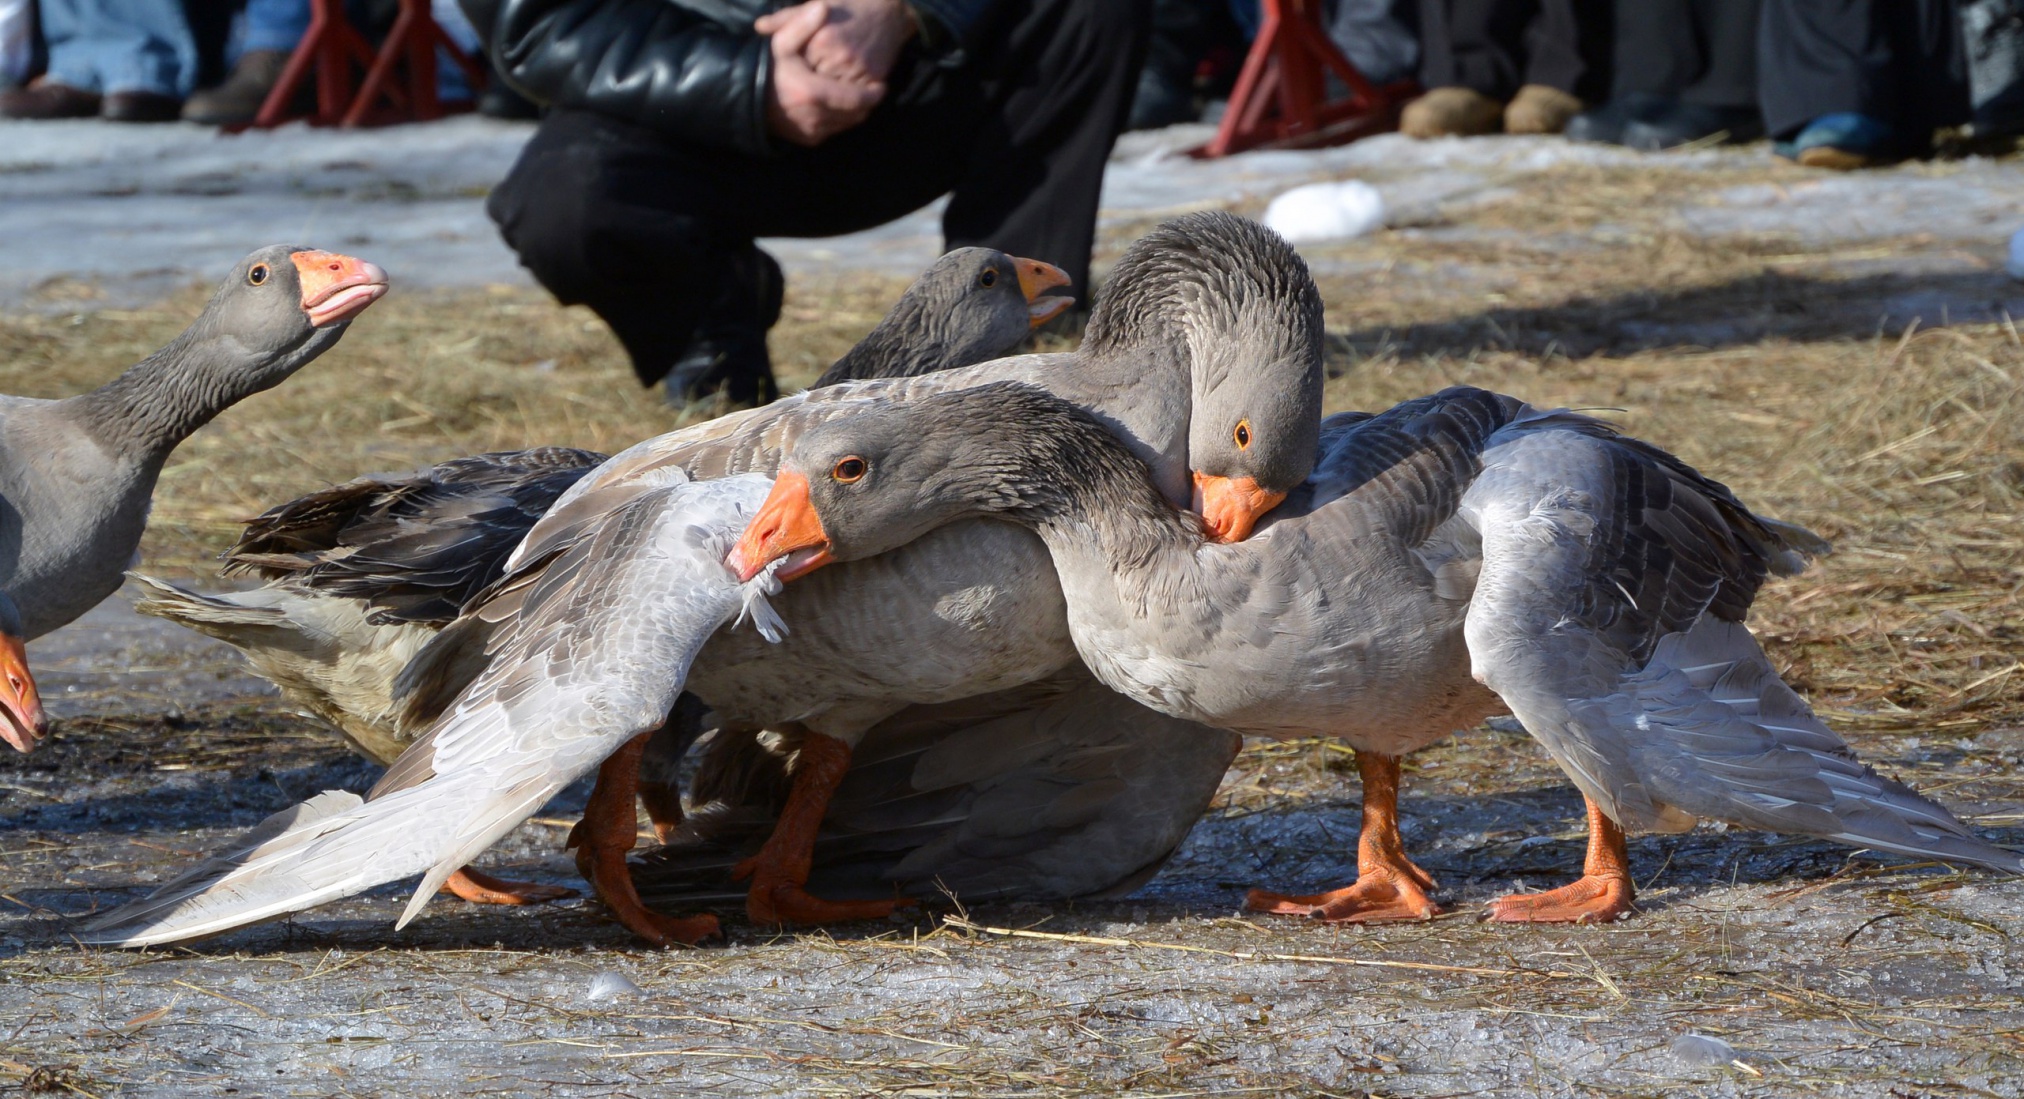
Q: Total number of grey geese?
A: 5